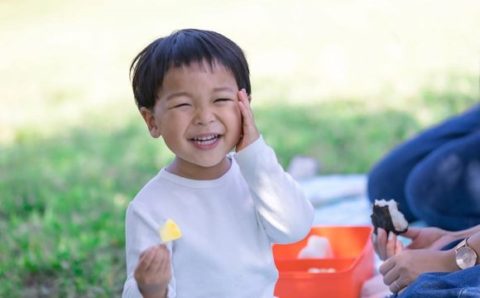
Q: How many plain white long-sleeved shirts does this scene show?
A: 1